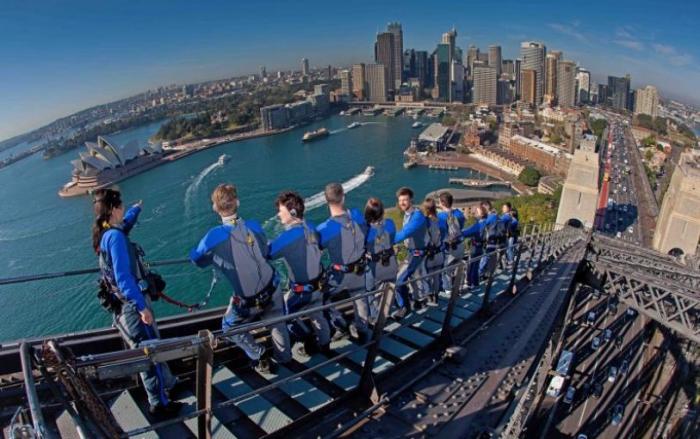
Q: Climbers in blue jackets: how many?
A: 12